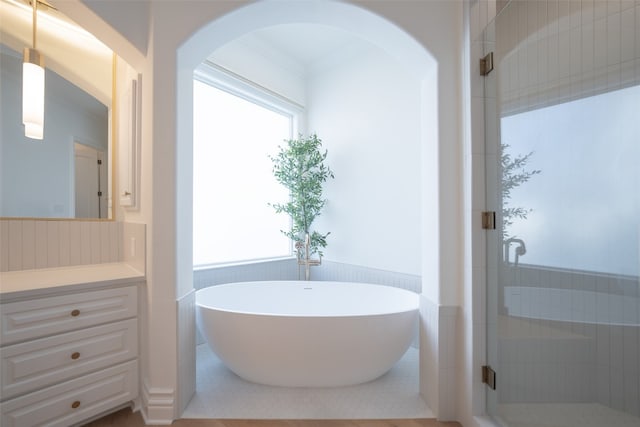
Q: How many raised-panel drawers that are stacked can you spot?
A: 3